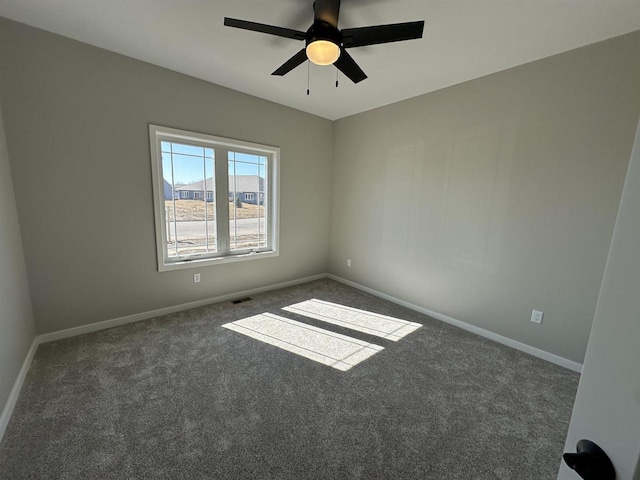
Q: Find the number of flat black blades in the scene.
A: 5